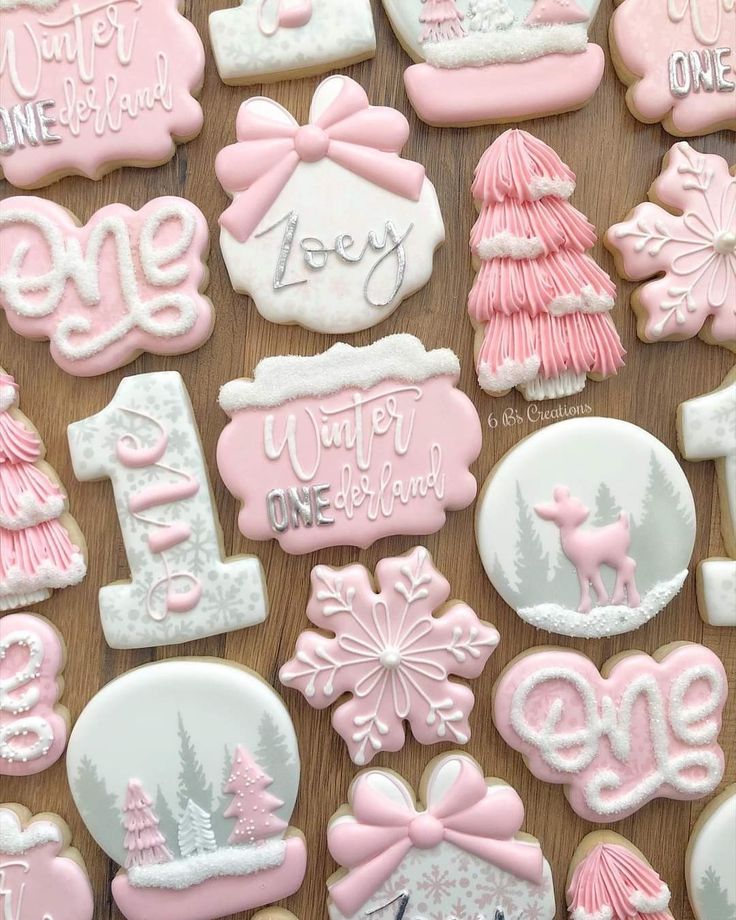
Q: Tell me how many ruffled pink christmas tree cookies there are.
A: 3